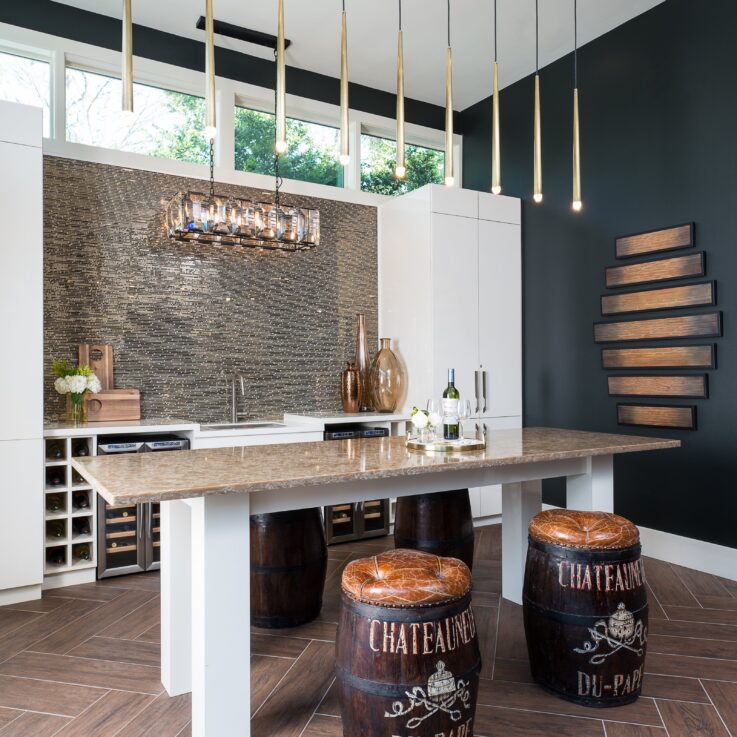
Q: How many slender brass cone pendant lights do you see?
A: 9